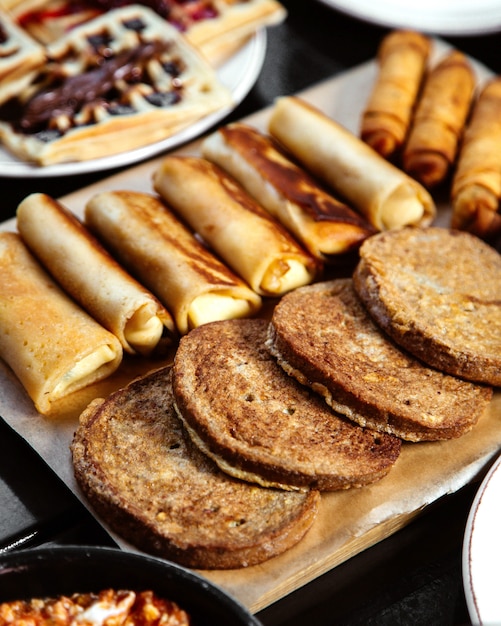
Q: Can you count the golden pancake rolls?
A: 6